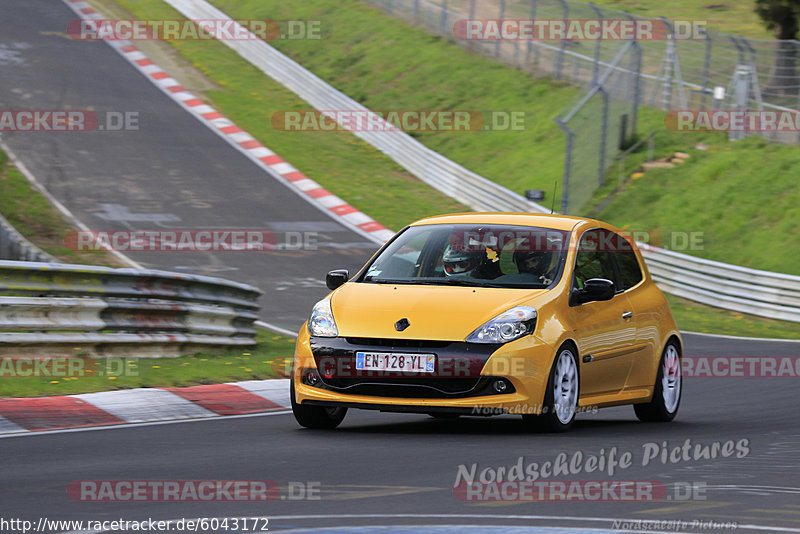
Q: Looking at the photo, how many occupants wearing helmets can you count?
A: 2